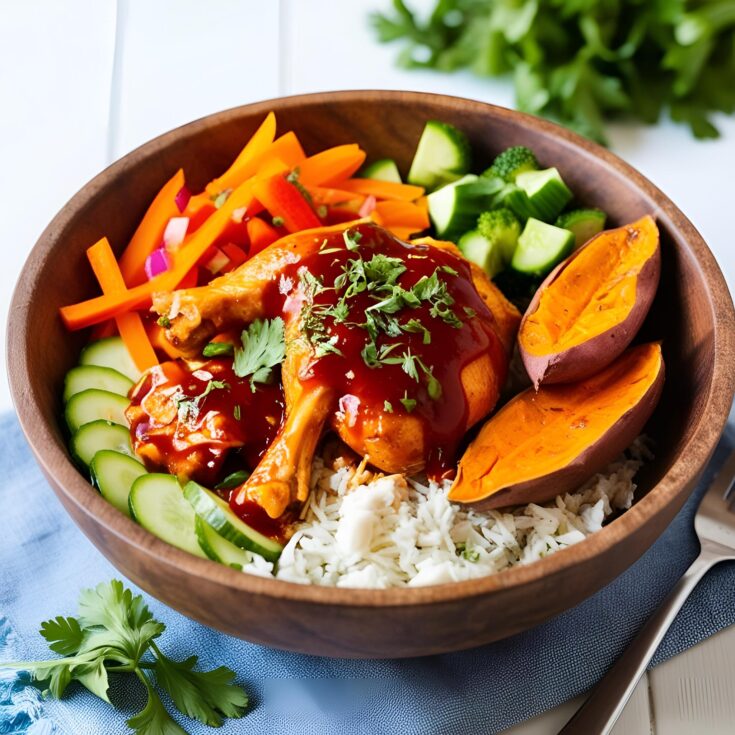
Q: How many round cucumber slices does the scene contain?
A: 8